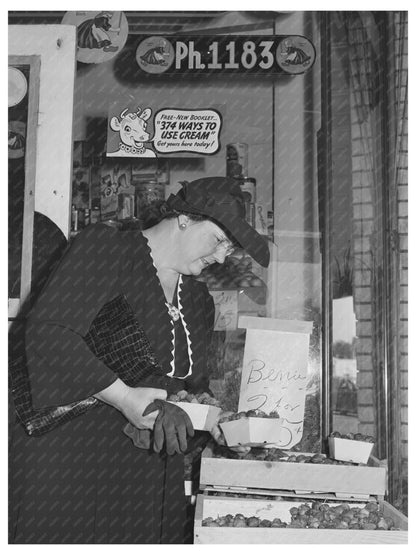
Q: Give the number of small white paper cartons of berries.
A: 3